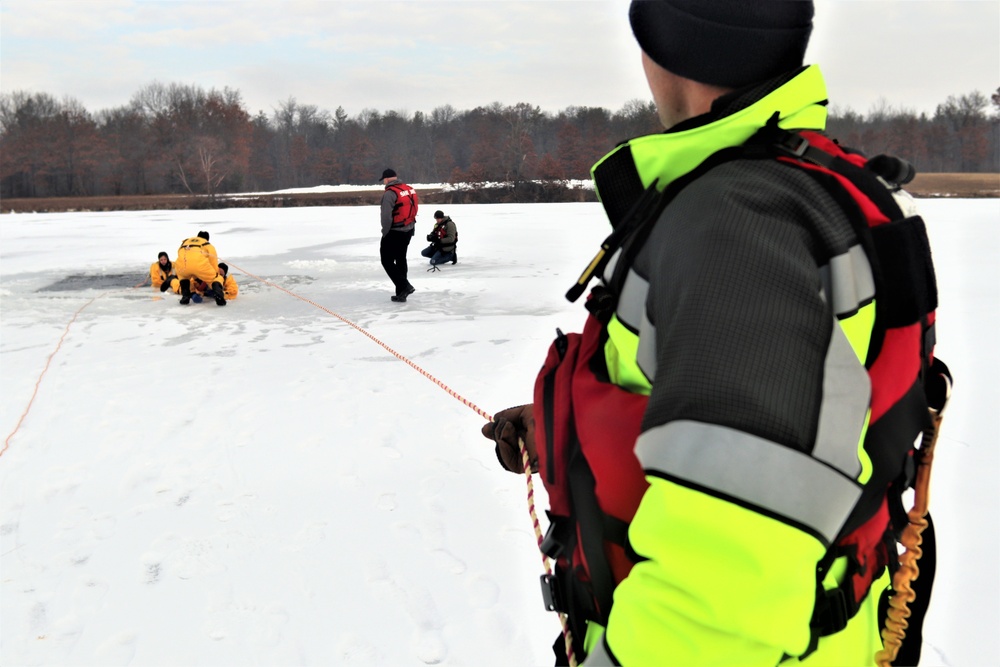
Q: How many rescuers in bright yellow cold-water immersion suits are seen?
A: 3